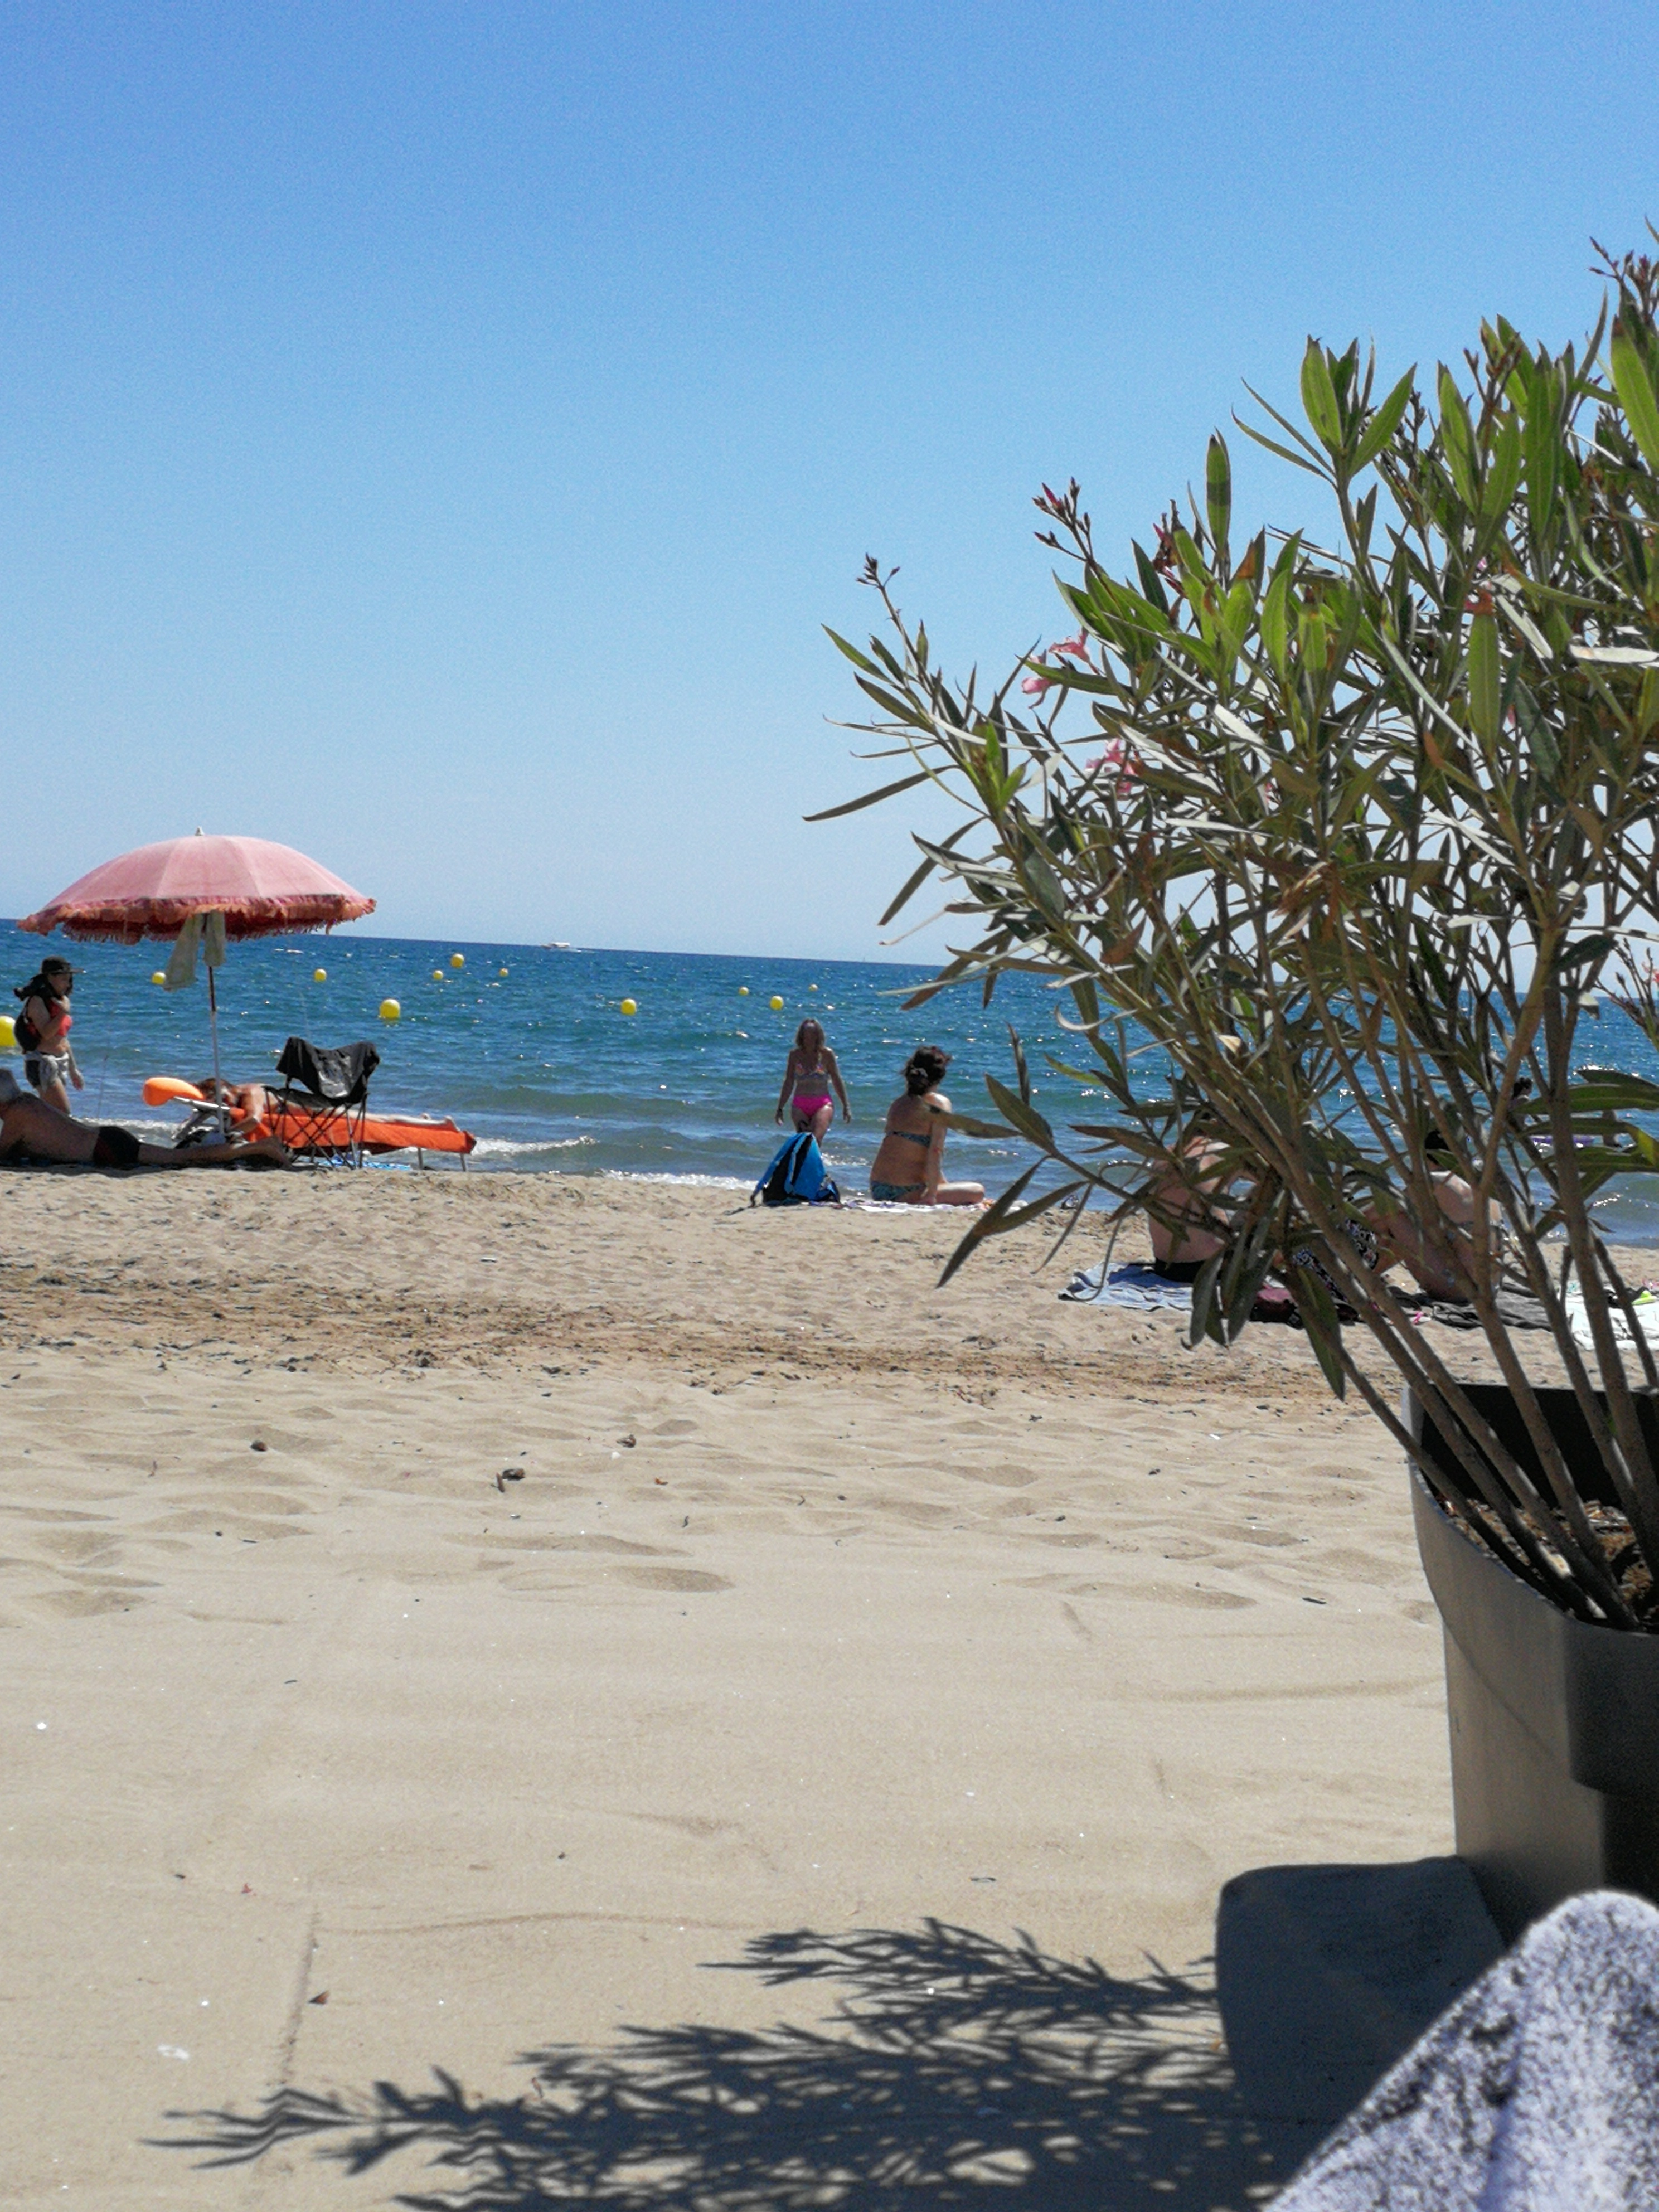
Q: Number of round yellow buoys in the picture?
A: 11